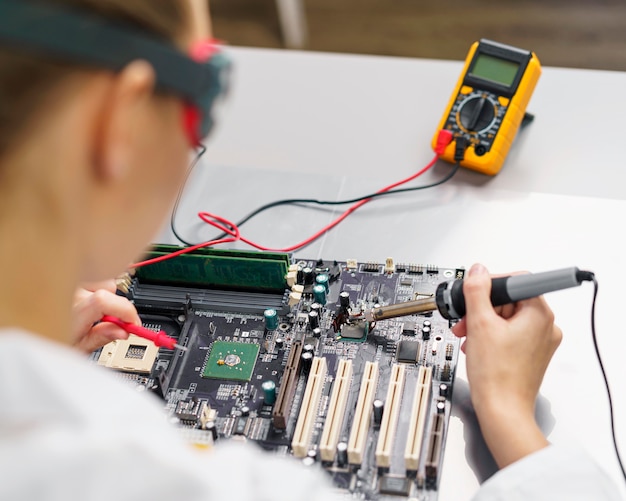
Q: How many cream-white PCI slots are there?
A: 5